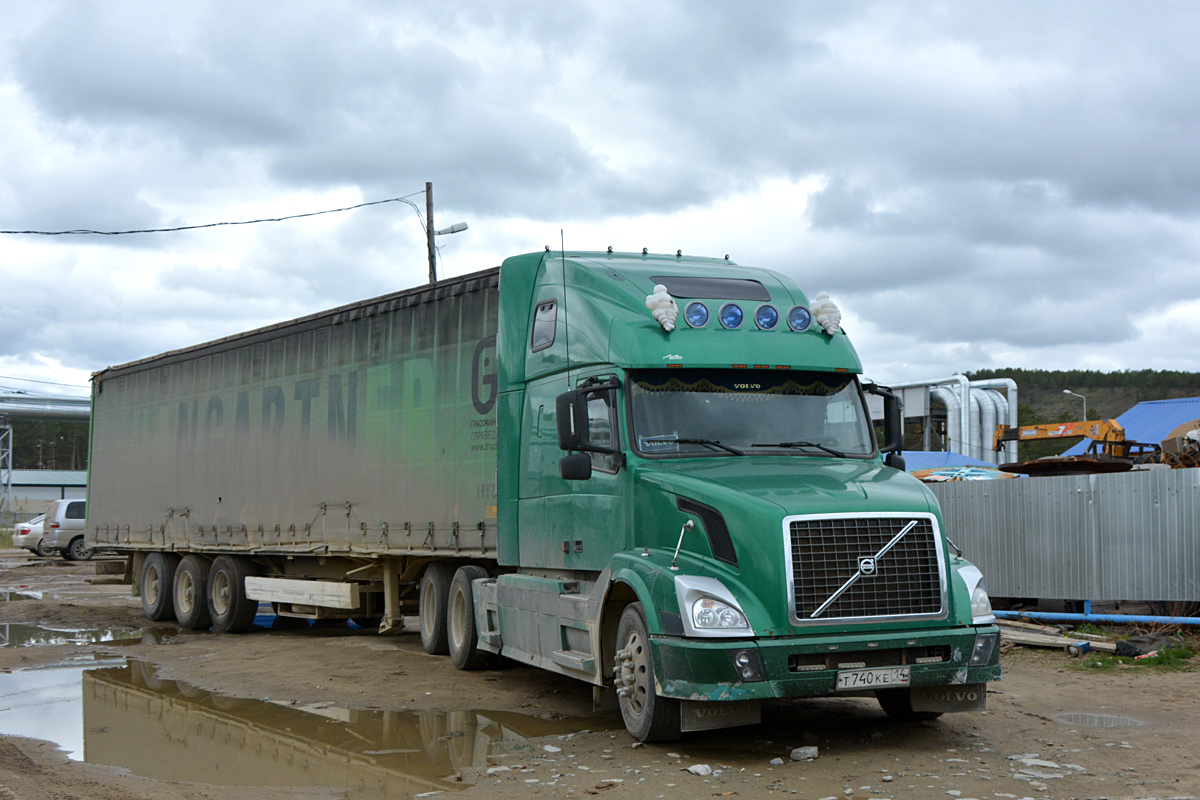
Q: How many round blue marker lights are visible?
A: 4